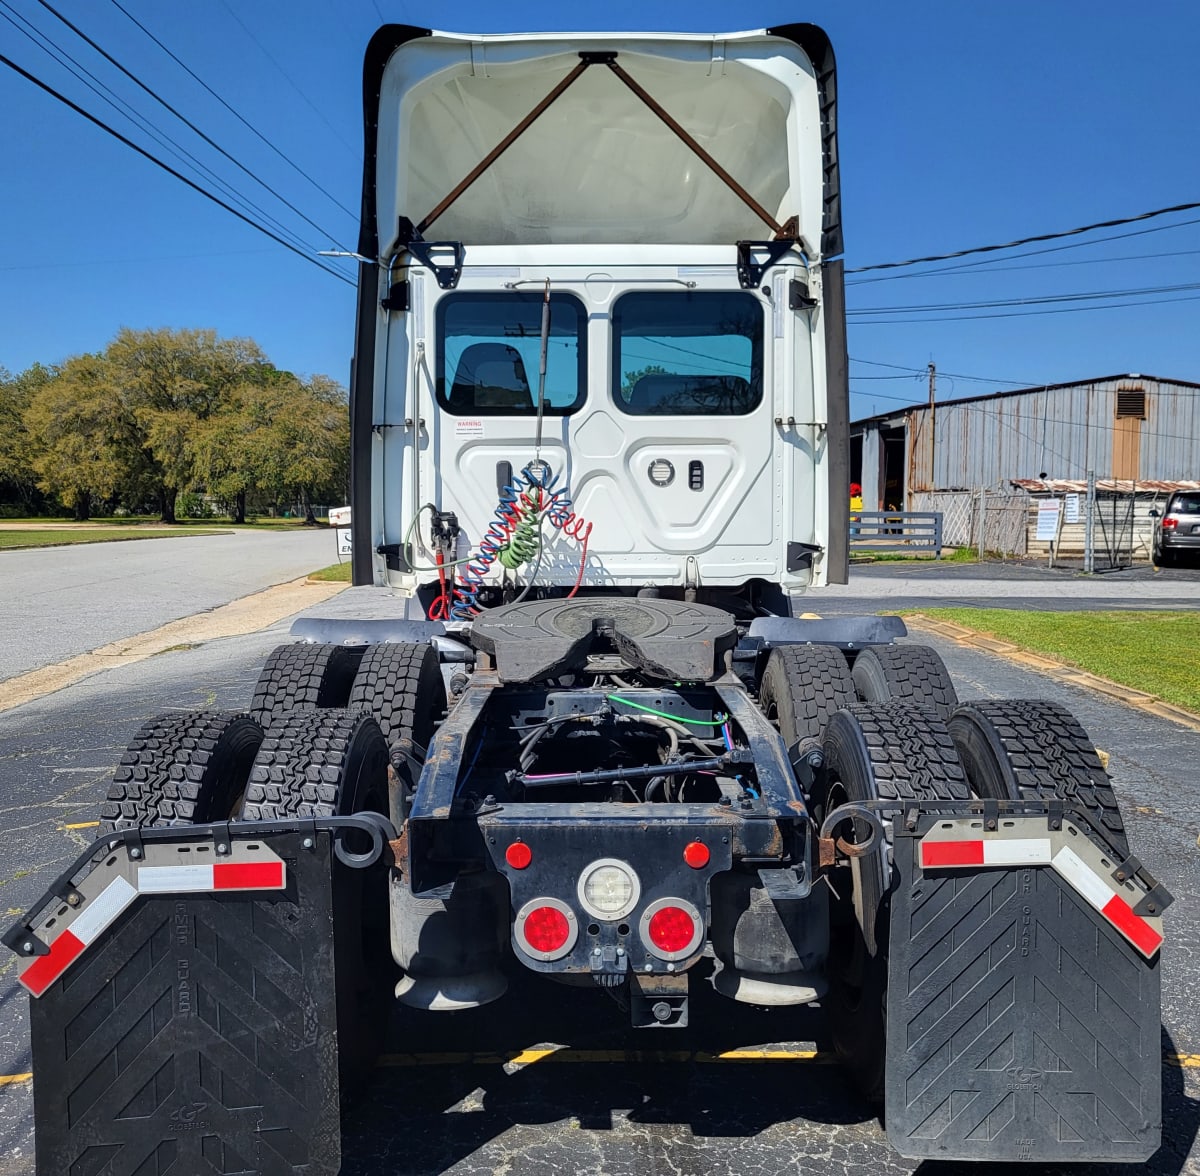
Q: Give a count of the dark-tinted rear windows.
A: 2